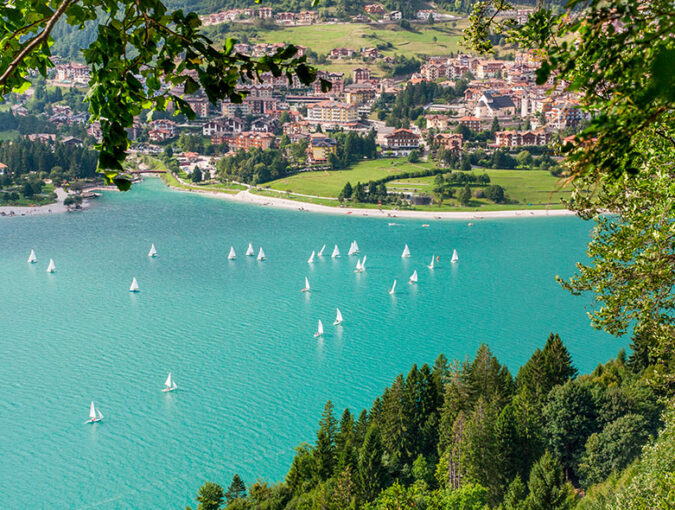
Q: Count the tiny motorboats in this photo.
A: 3